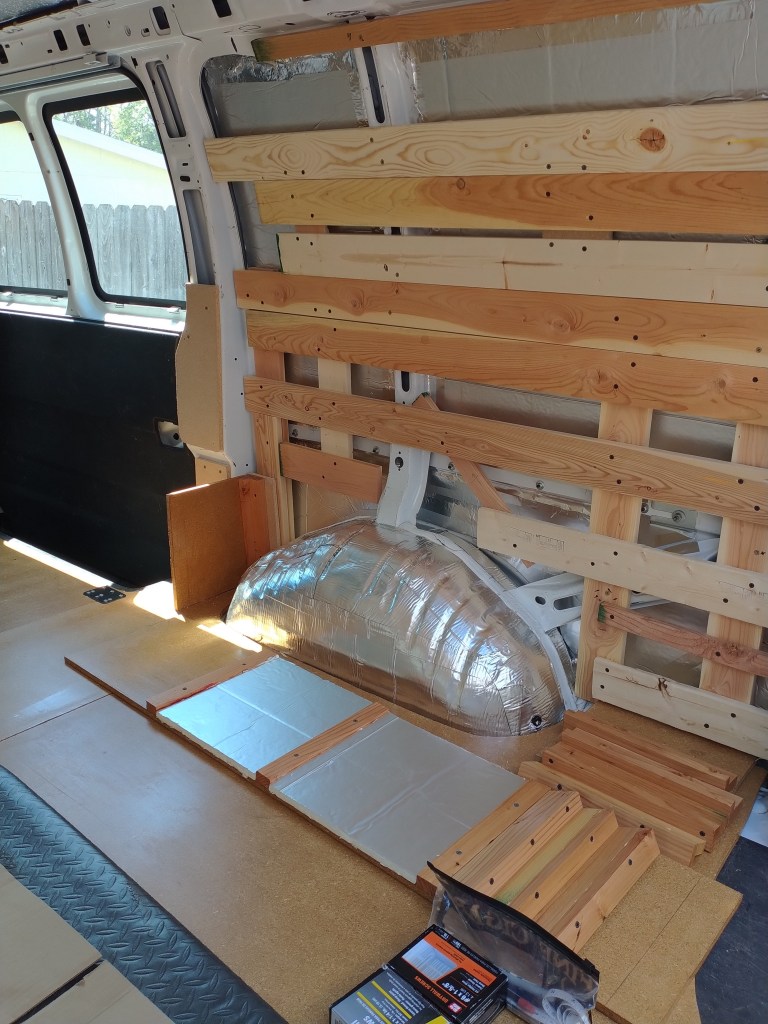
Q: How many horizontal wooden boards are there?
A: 11